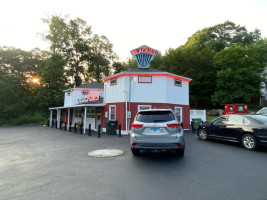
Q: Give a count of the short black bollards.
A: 11